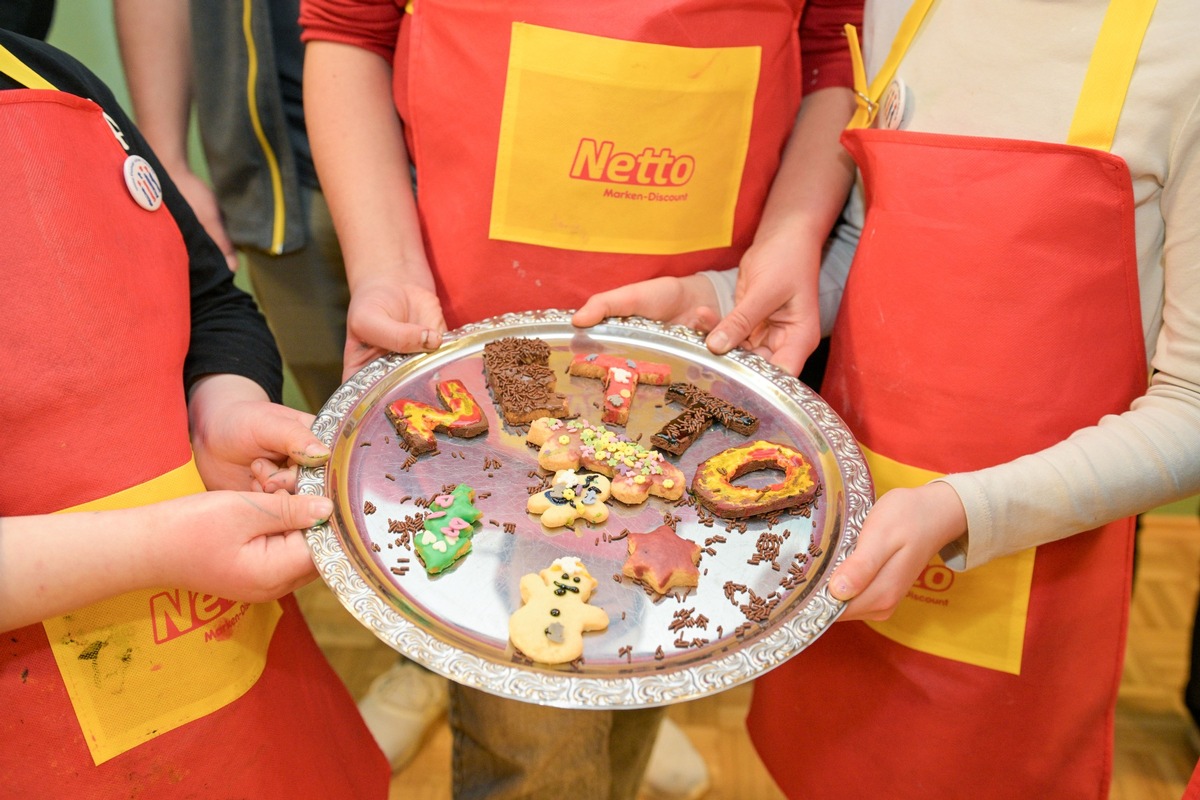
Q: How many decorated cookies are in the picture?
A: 10